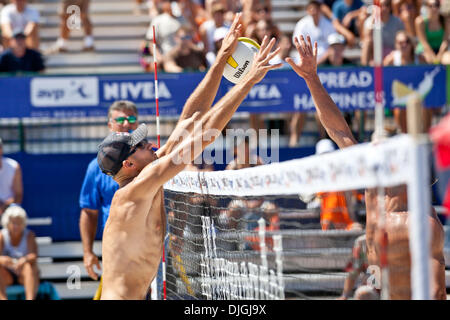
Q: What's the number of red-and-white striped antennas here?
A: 2